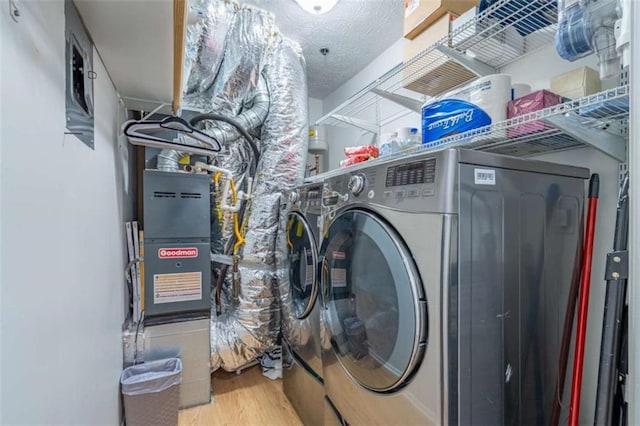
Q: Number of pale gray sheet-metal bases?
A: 1